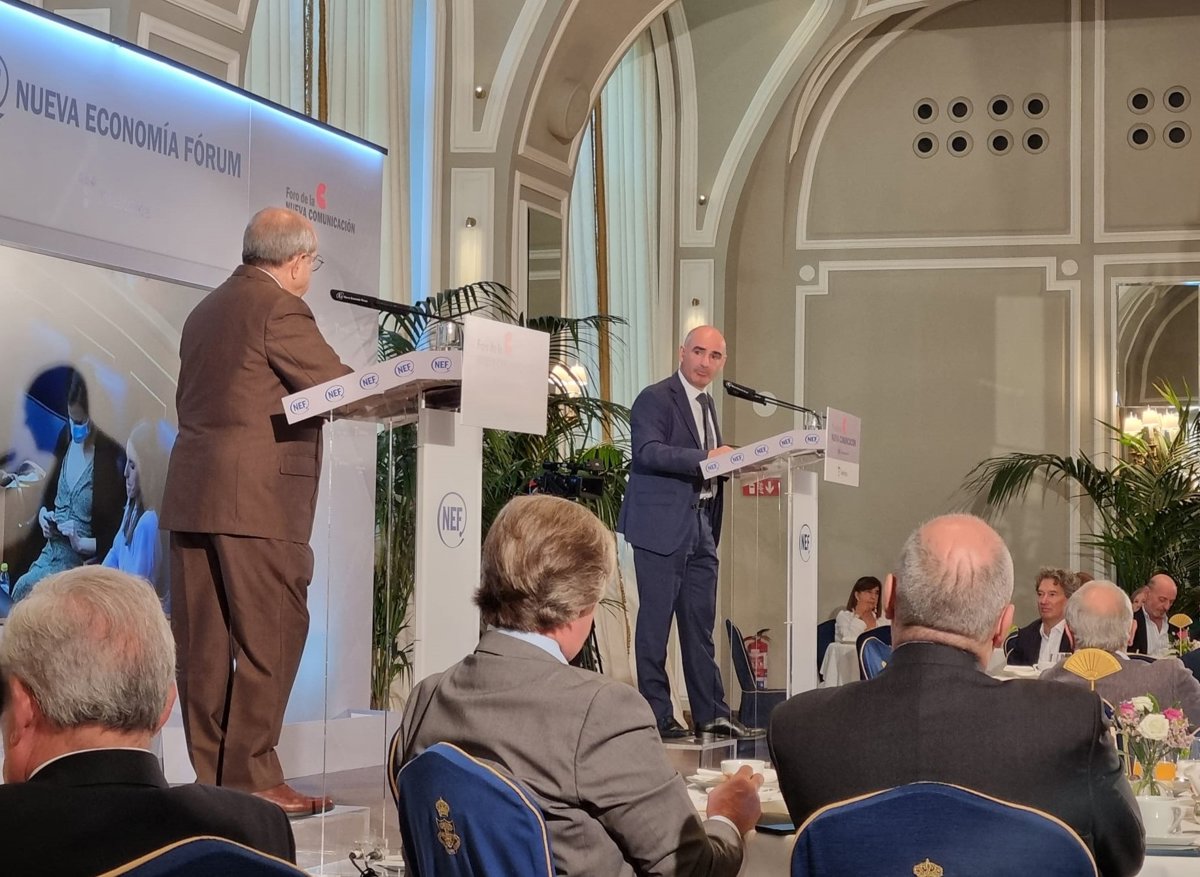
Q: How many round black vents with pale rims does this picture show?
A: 12